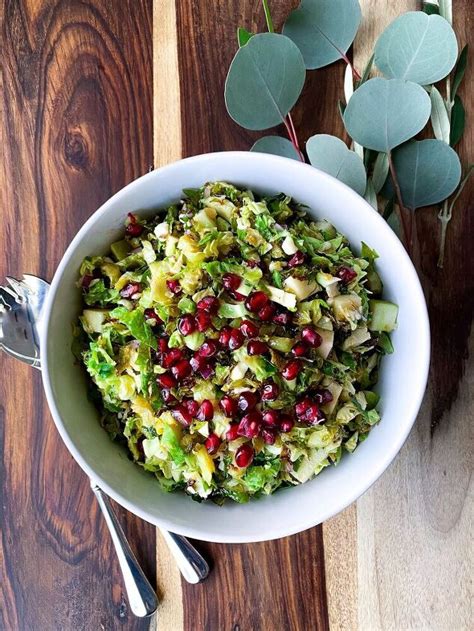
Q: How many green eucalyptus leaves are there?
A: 7